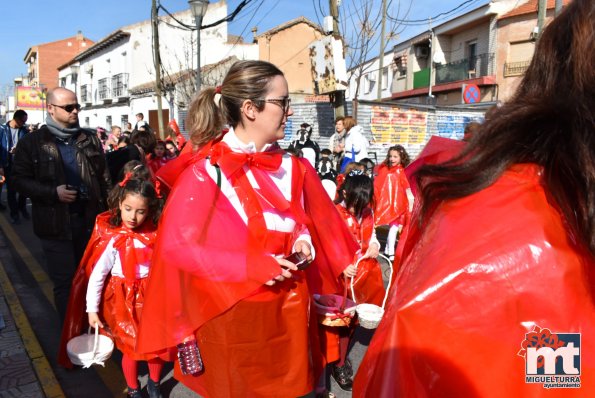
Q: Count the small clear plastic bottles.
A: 1